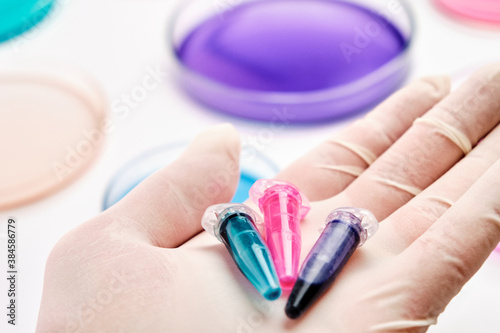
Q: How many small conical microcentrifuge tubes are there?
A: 3